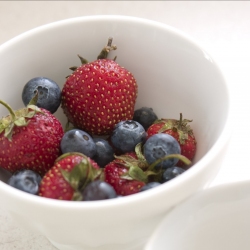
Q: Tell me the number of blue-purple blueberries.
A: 10